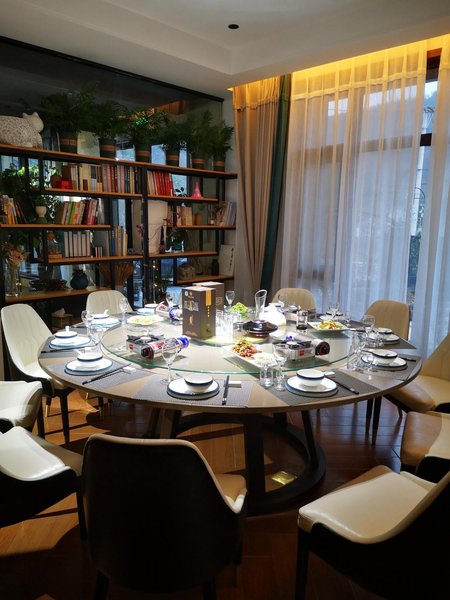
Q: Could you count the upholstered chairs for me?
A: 10